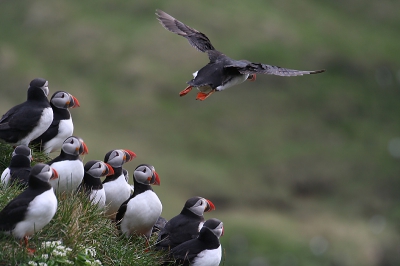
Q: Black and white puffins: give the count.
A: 11